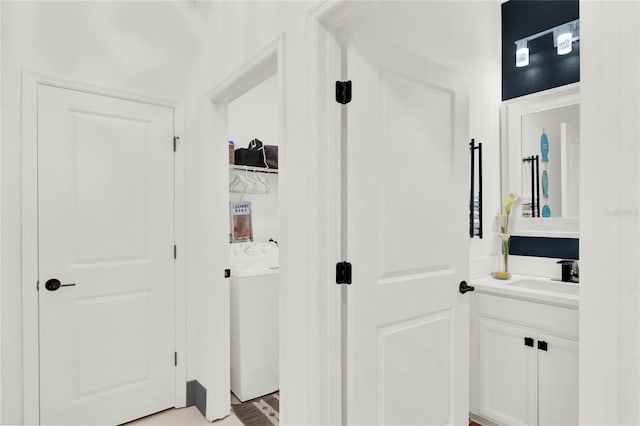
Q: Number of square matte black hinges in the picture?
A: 2